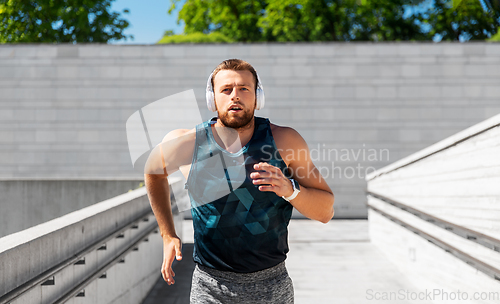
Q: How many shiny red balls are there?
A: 0